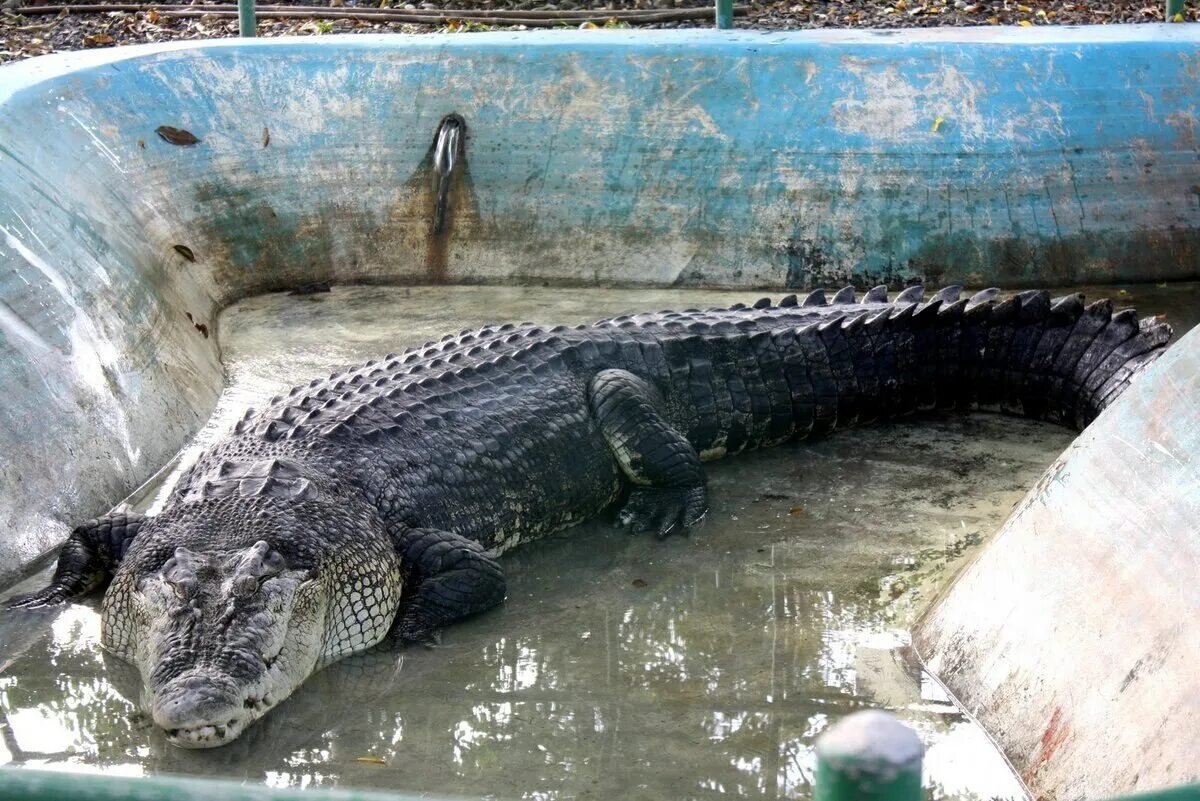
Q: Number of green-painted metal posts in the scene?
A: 4